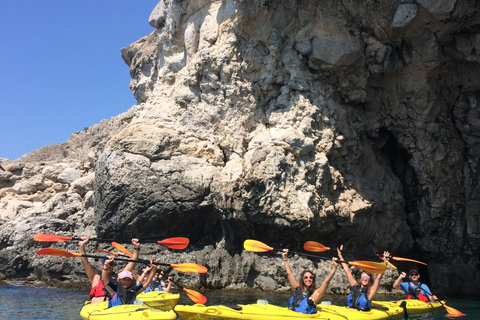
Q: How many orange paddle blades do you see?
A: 13